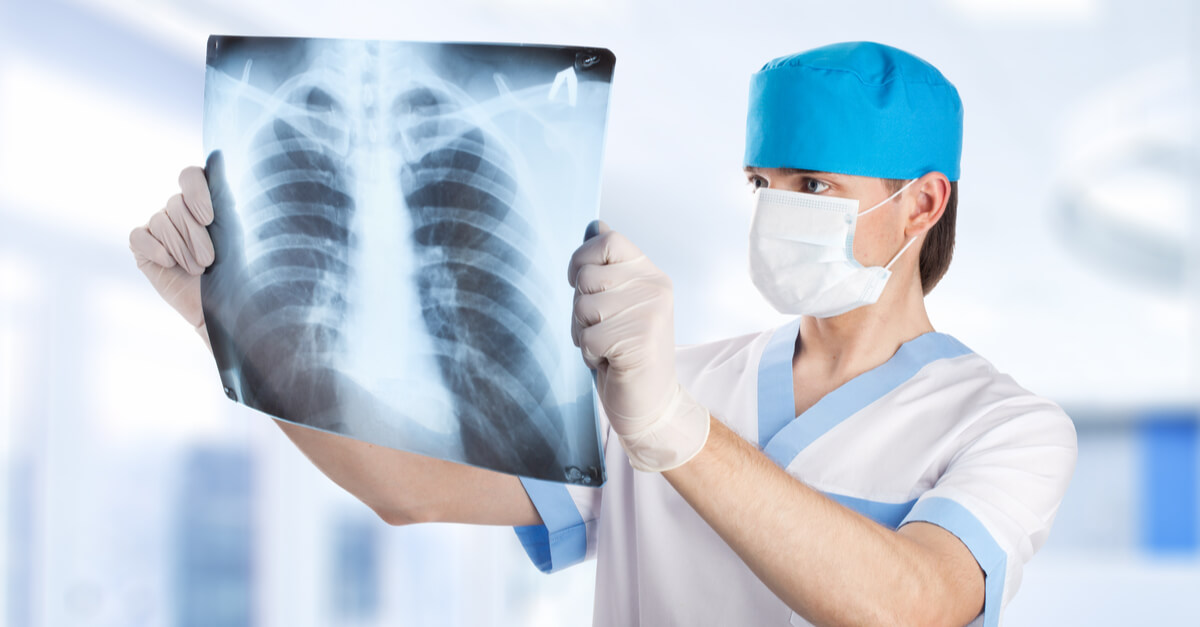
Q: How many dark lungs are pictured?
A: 2